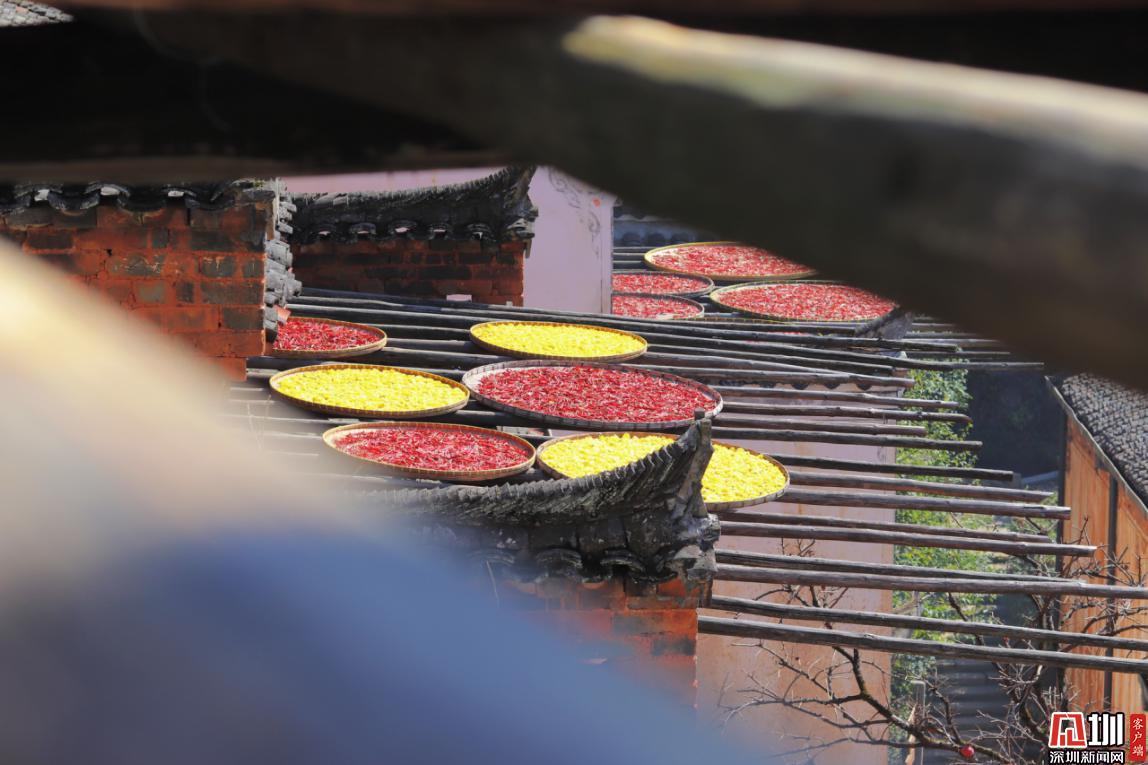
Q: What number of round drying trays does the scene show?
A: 10